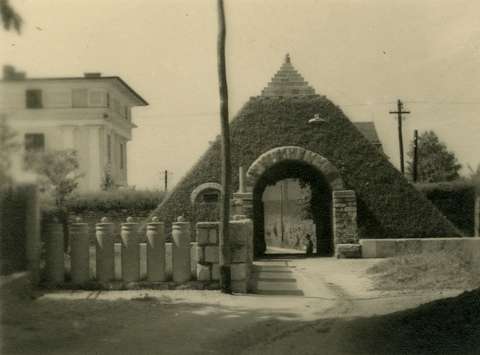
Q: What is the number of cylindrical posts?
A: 6